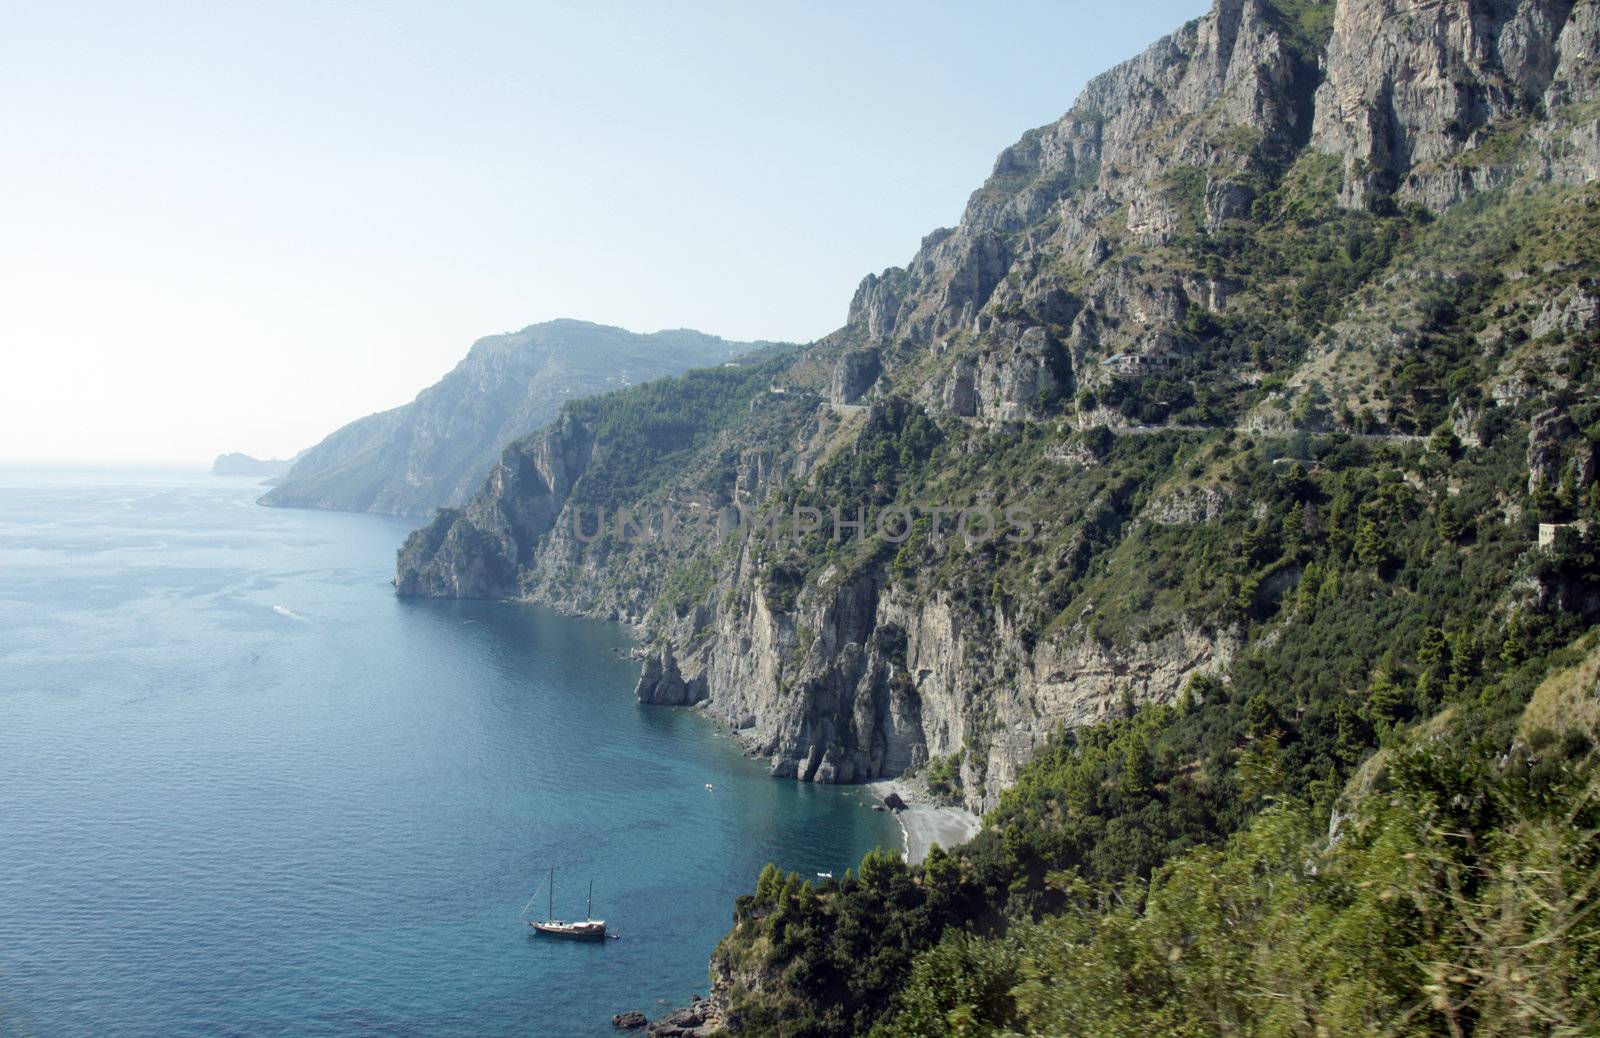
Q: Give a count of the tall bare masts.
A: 2